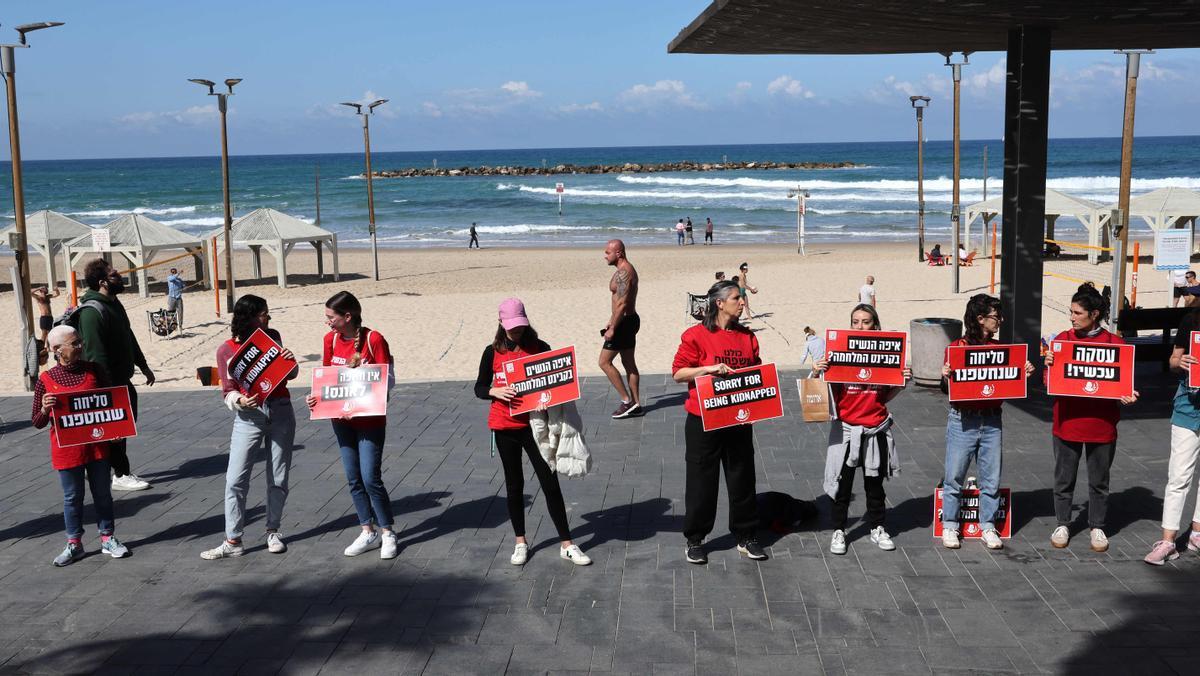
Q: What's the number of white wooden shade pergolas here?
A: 5